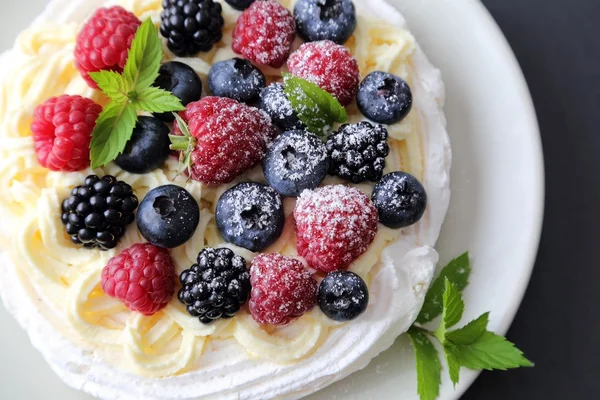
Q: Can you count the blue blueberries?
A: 12